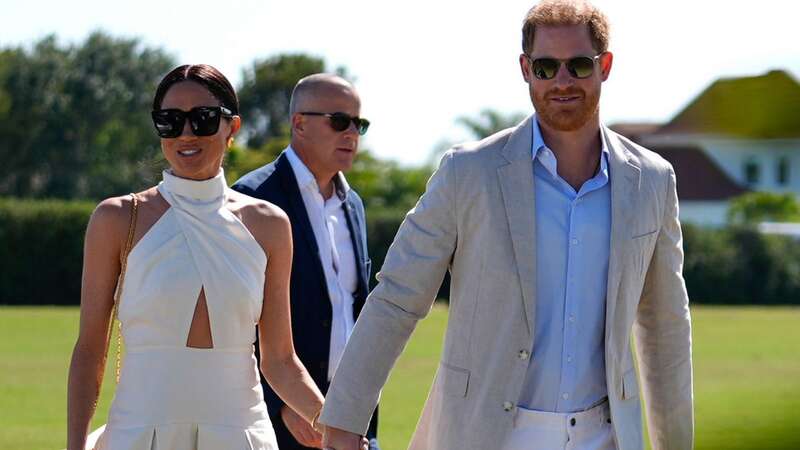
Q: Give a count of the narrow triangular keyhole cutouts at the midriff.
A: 1